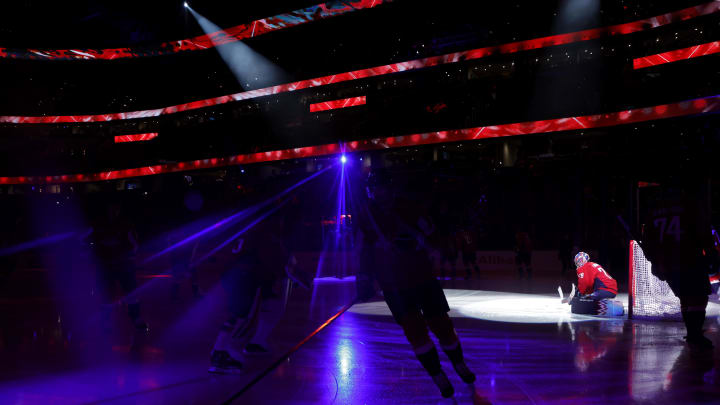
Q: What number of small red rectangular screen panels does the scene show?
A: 3